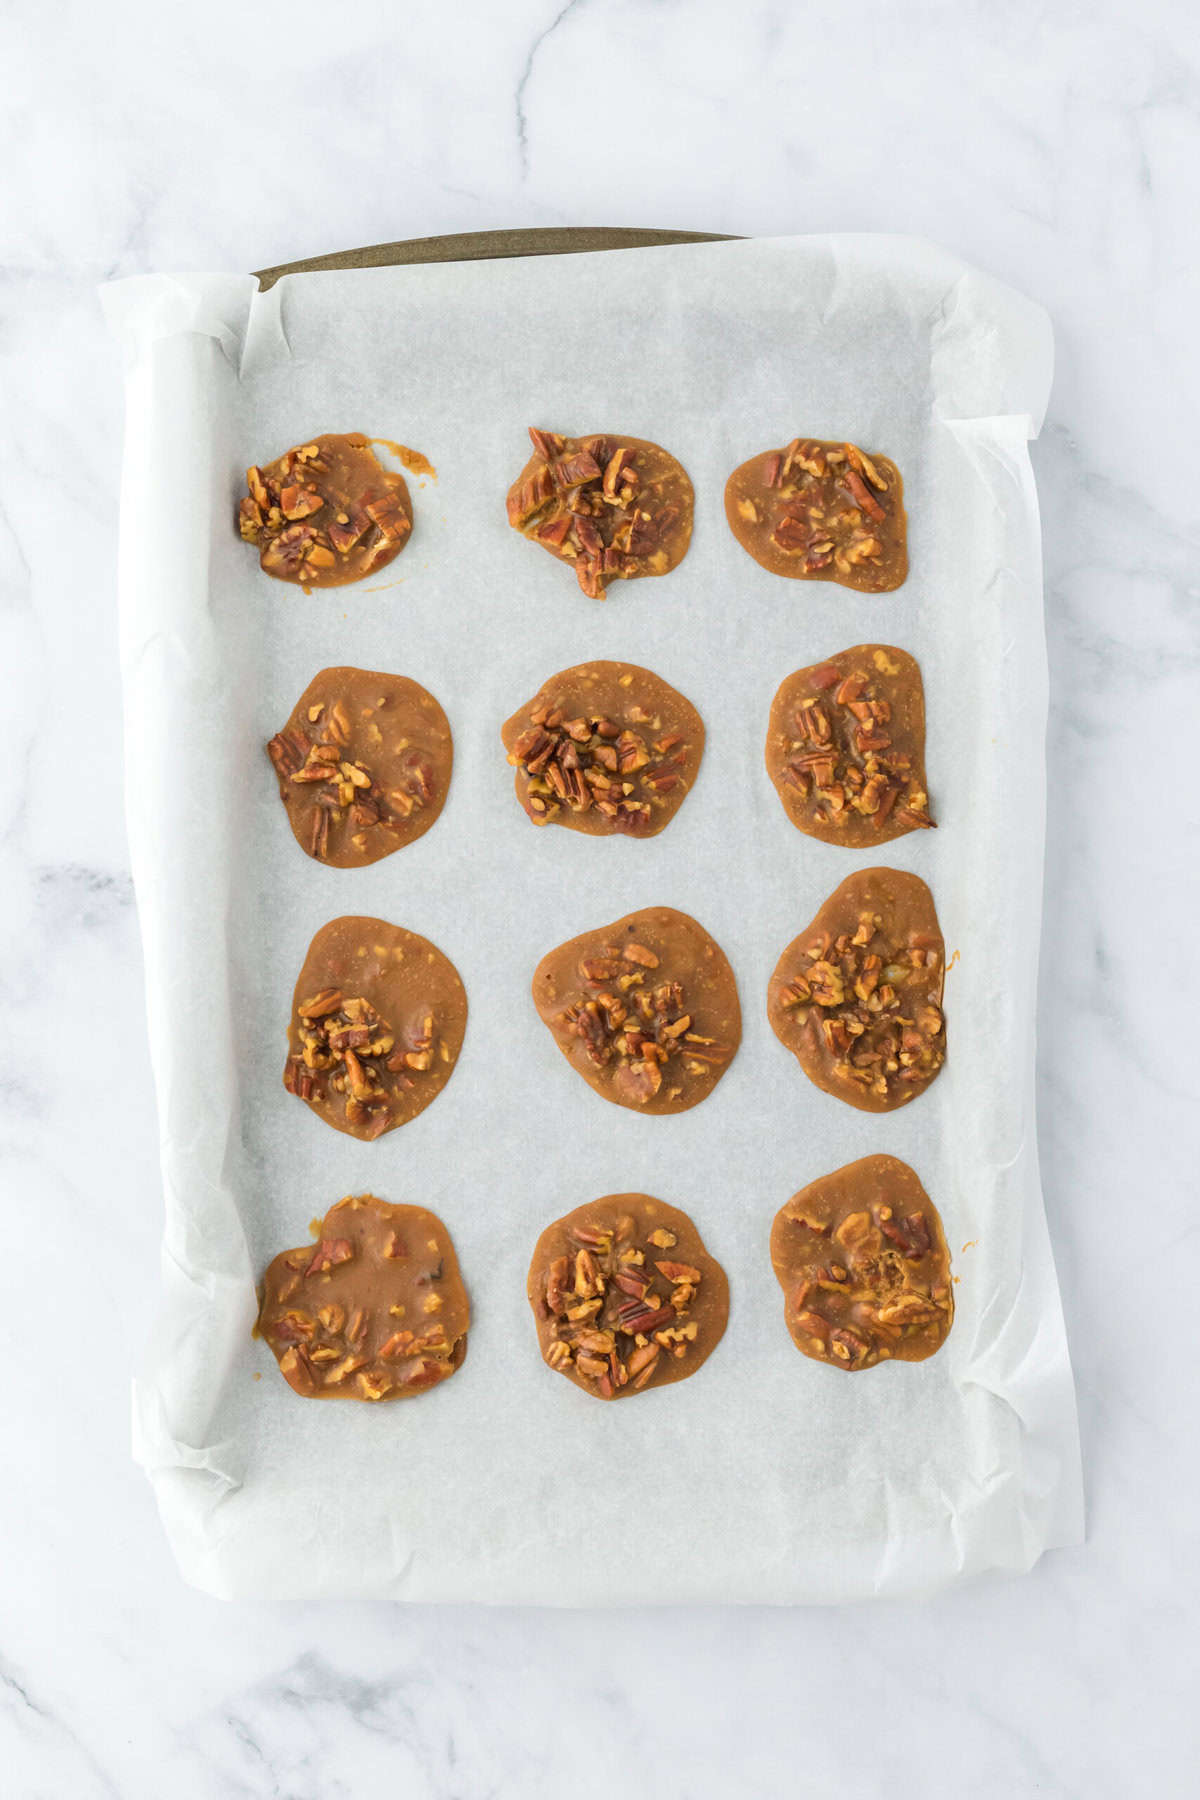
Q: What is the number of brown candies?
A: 12